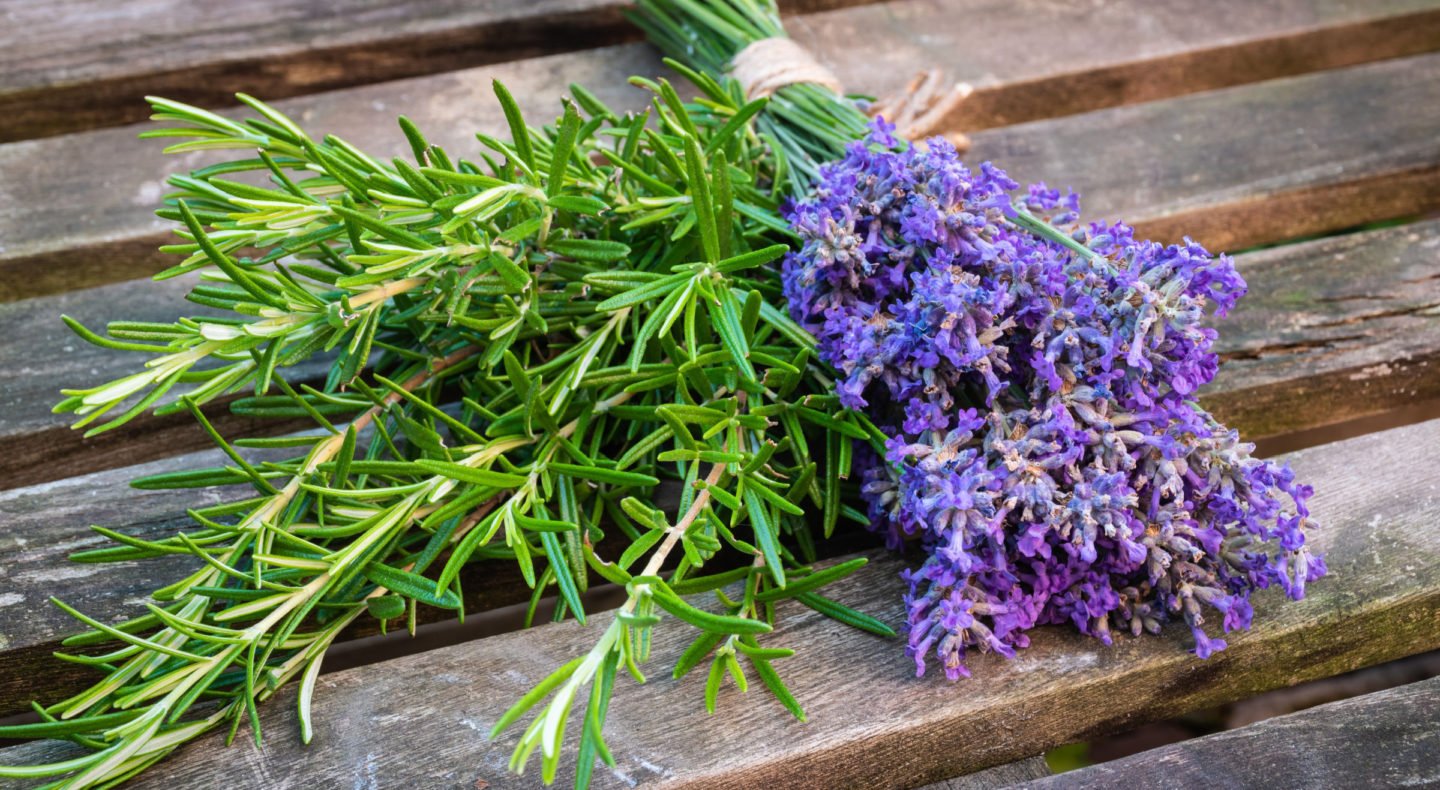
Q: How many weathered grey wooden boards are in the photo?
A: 6